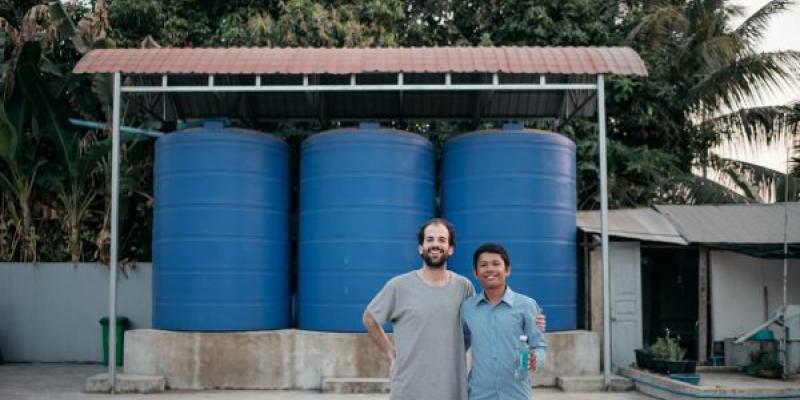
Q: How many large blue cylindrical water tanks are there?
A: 3